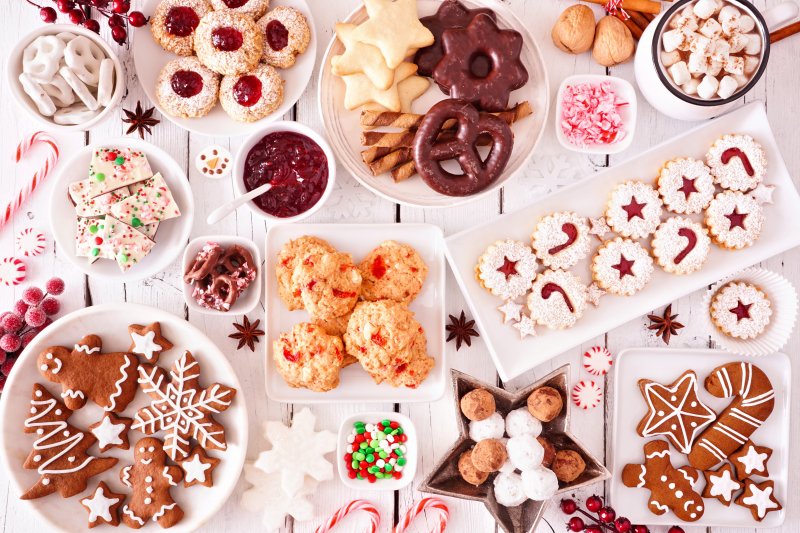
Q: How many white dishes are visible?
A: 12